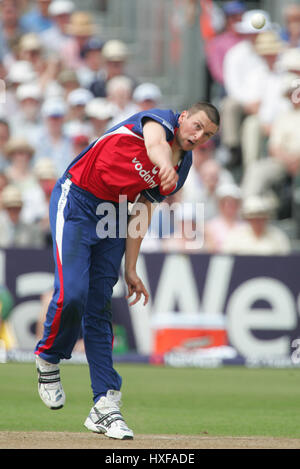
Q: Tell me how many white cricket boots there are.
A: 2